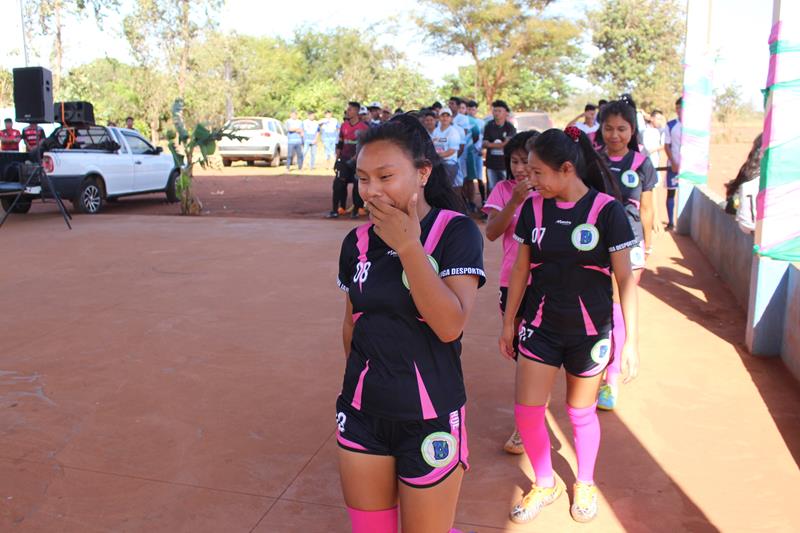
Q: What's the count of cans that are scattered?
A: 0